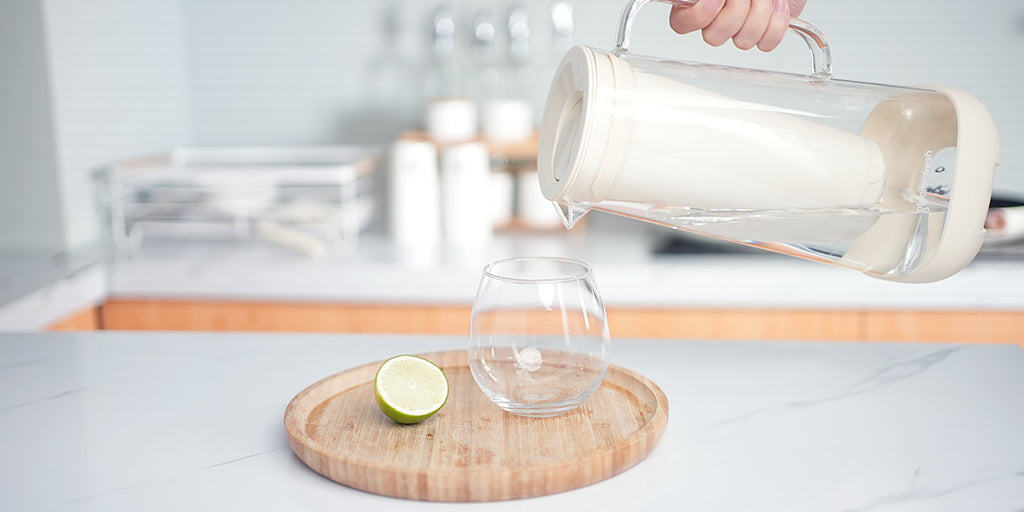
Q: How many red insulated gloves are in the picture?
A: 0